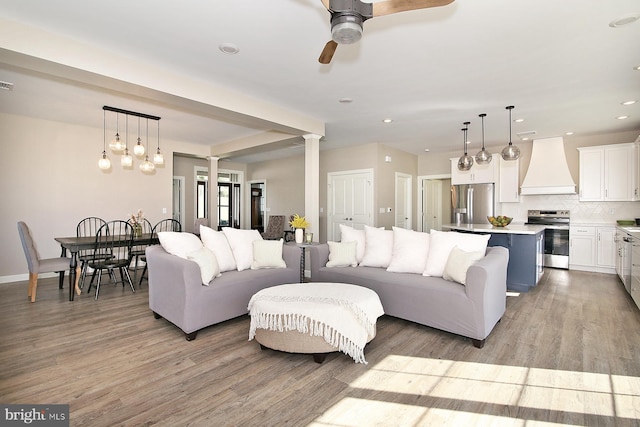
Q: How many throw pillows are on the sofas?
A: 11